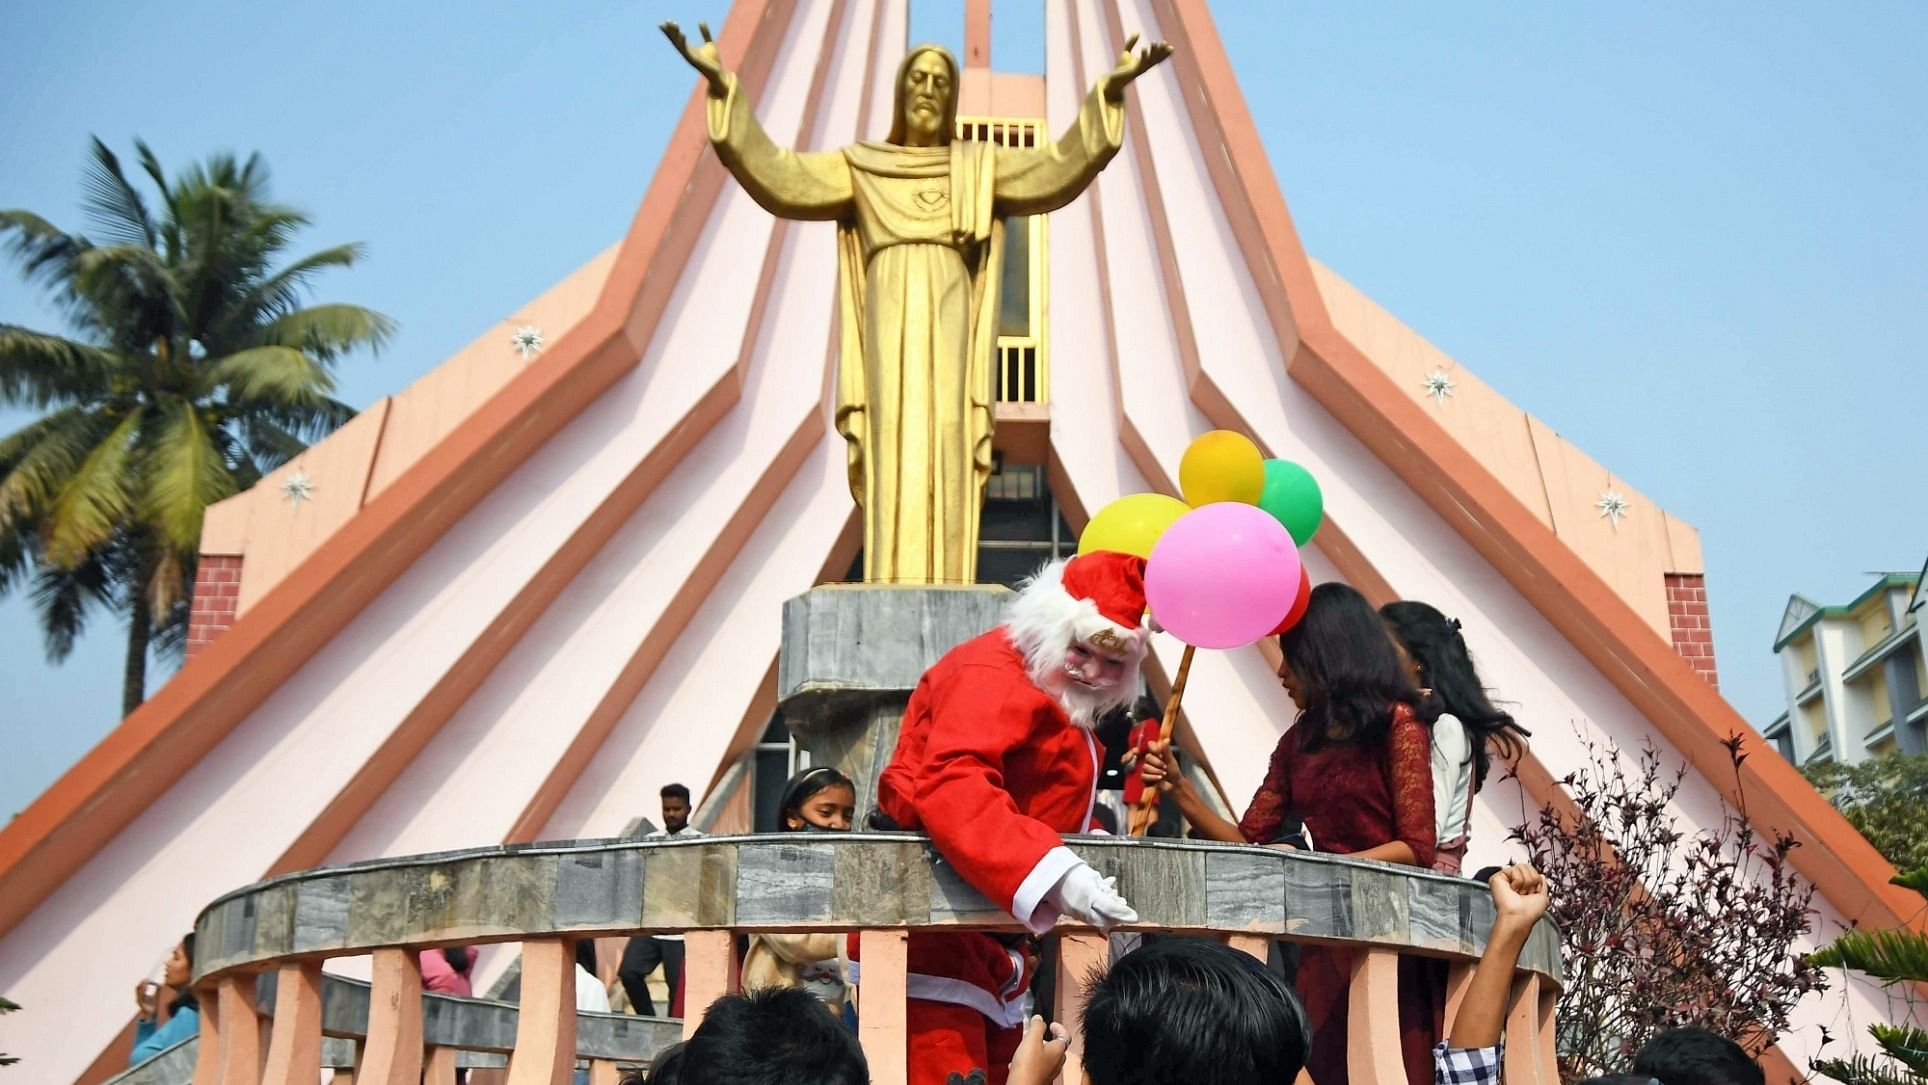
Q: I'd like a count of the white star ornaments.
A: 4